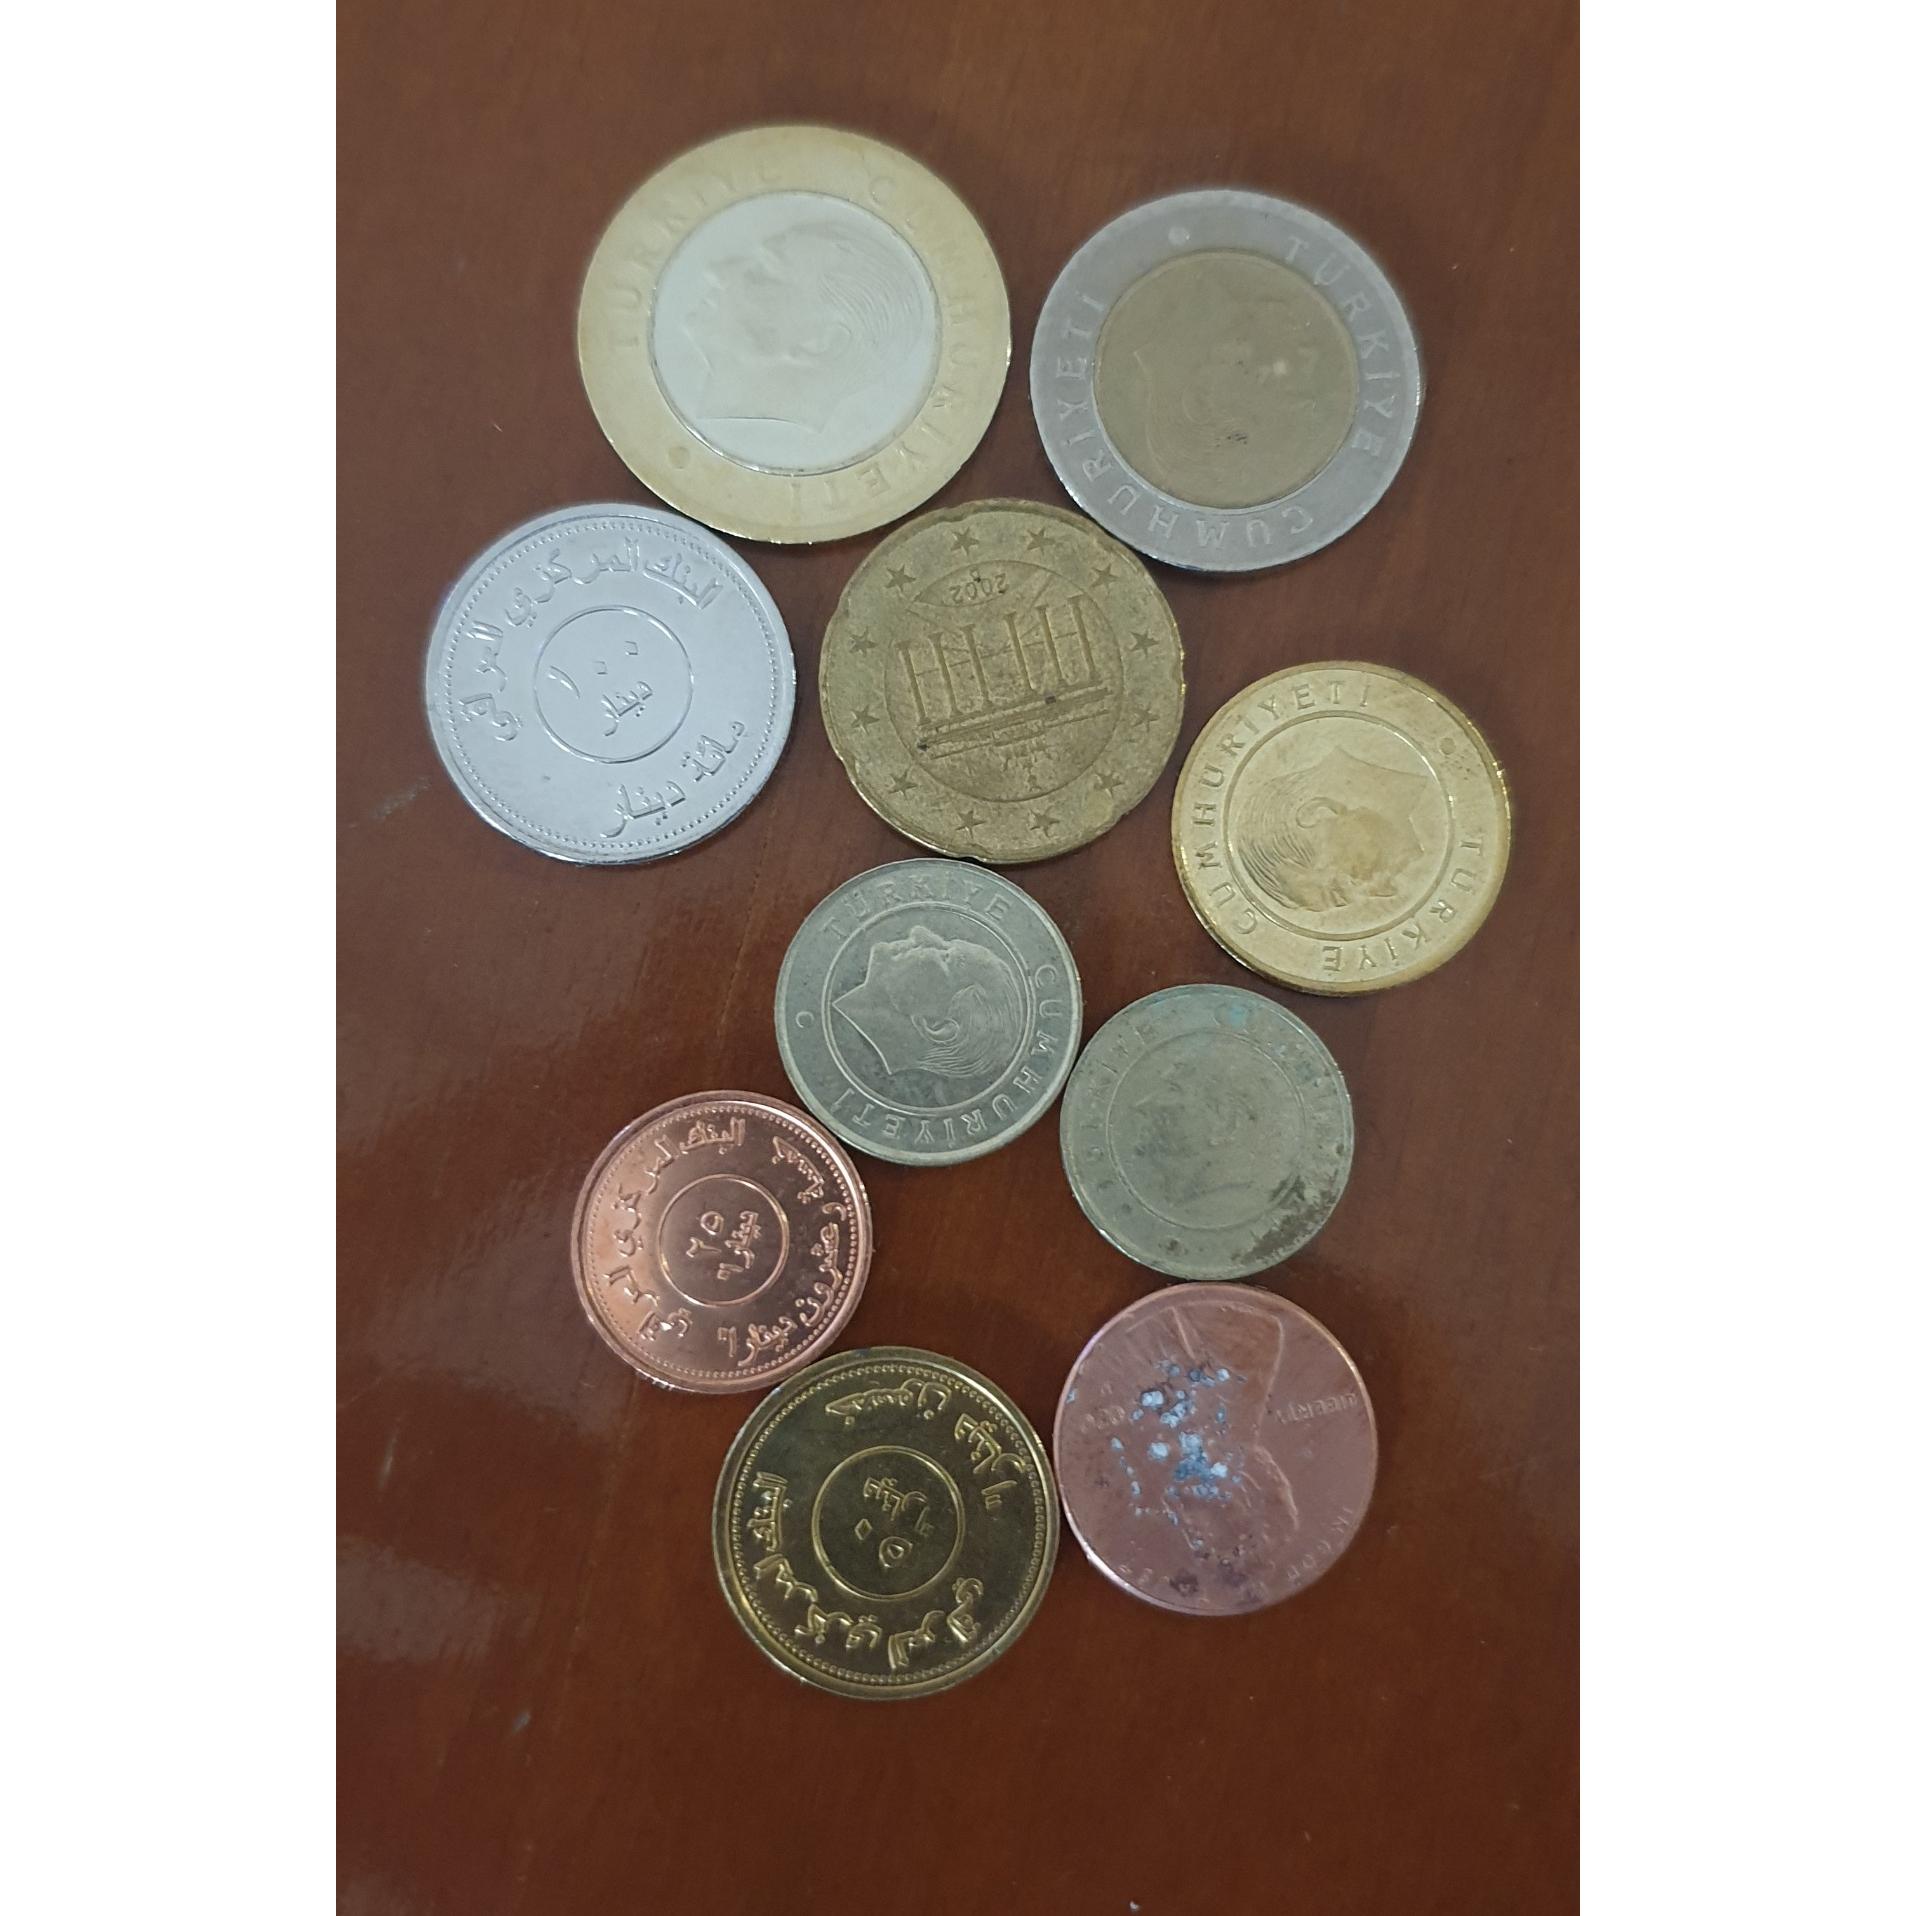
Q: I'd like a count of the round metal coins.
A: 10